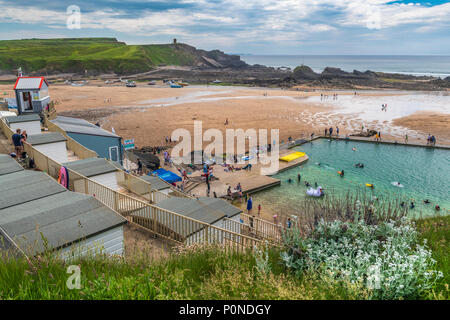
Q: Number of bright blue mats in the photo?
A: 1